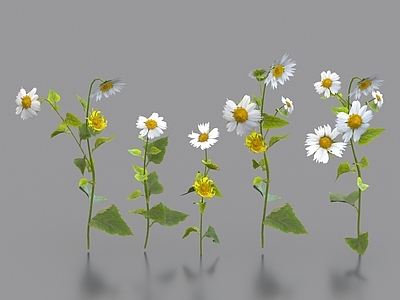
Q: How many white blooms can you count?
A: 12